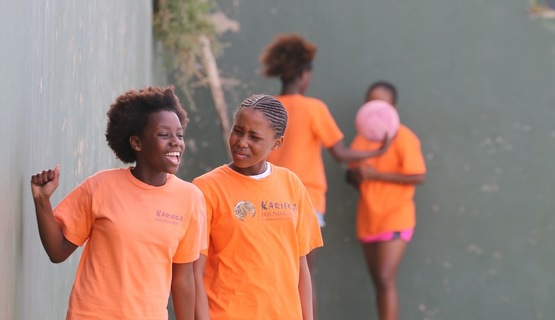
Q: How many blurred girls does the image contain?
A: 2